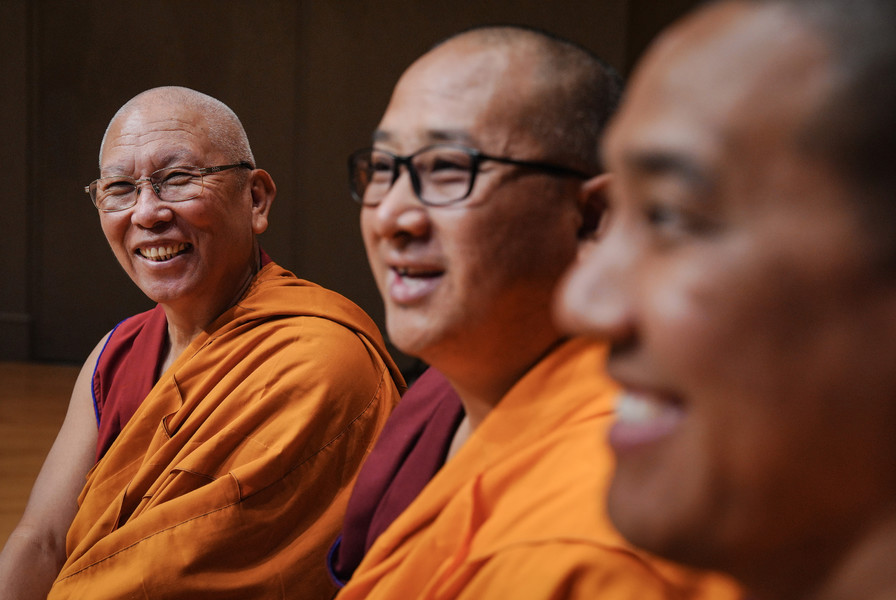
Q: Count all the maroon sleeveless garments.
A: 2